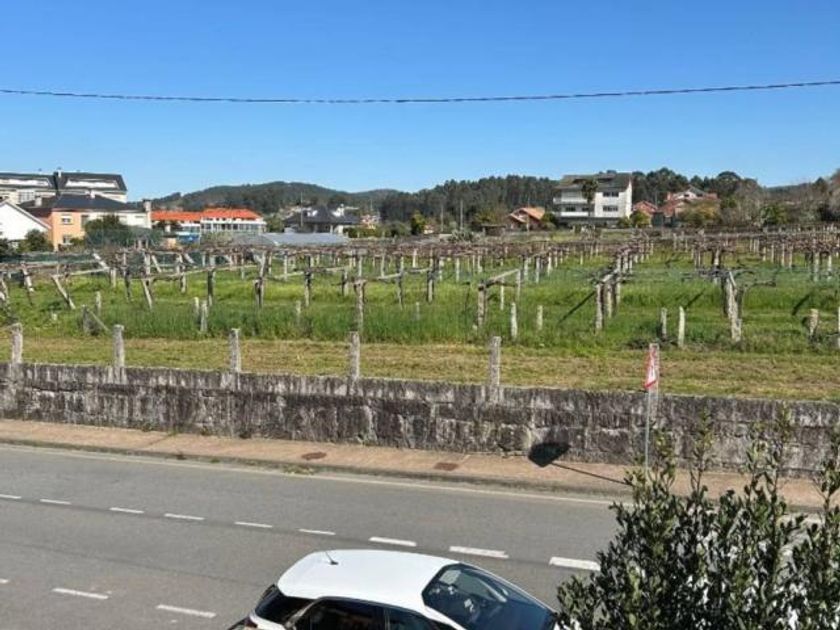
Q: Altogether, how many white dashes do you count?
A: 12